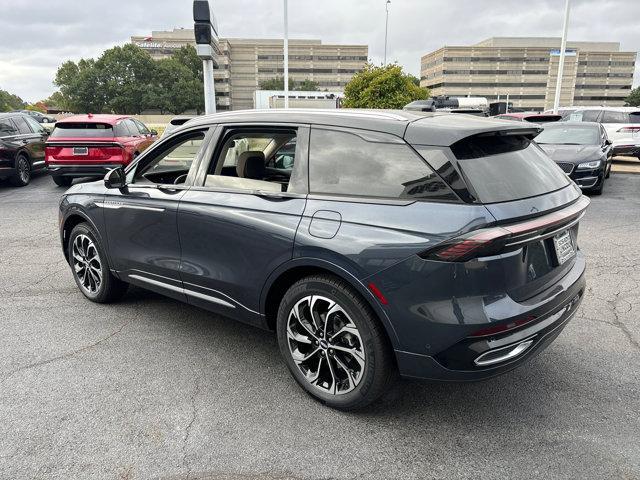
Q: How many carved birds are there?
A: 0